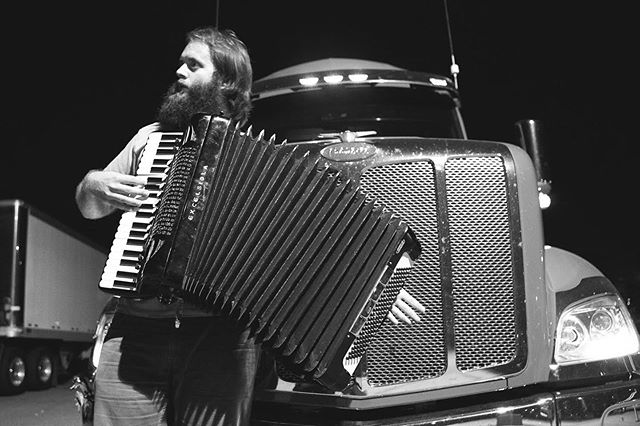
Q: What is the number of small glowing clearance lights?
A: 4